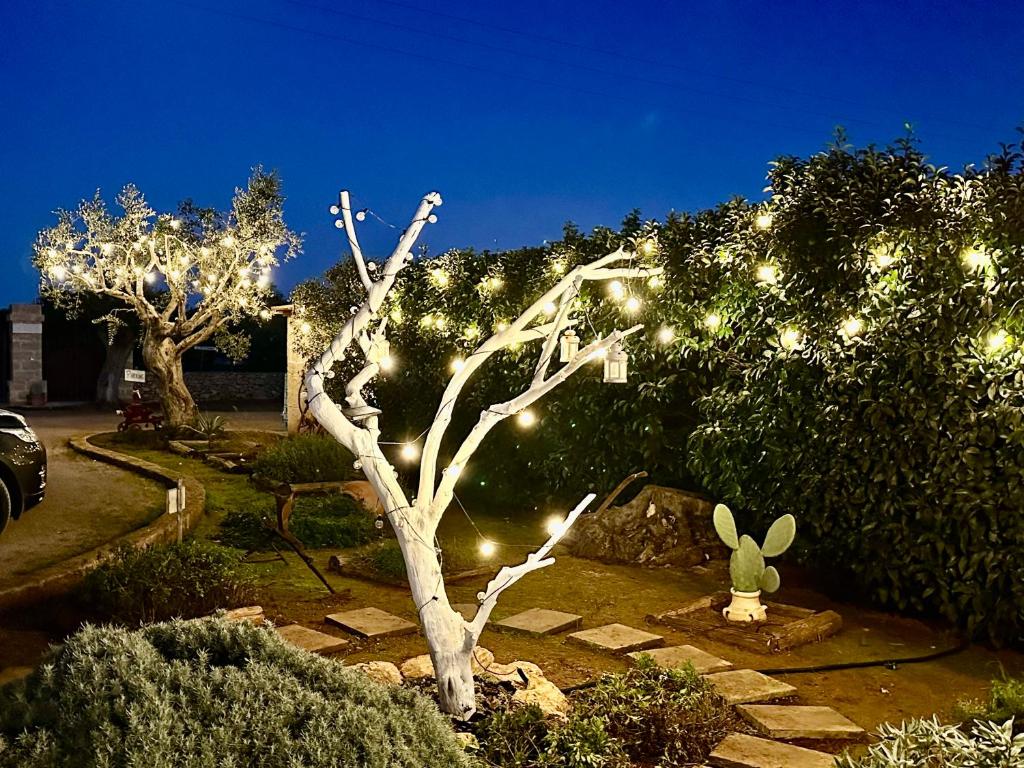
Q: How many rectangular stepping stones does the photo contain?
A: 9